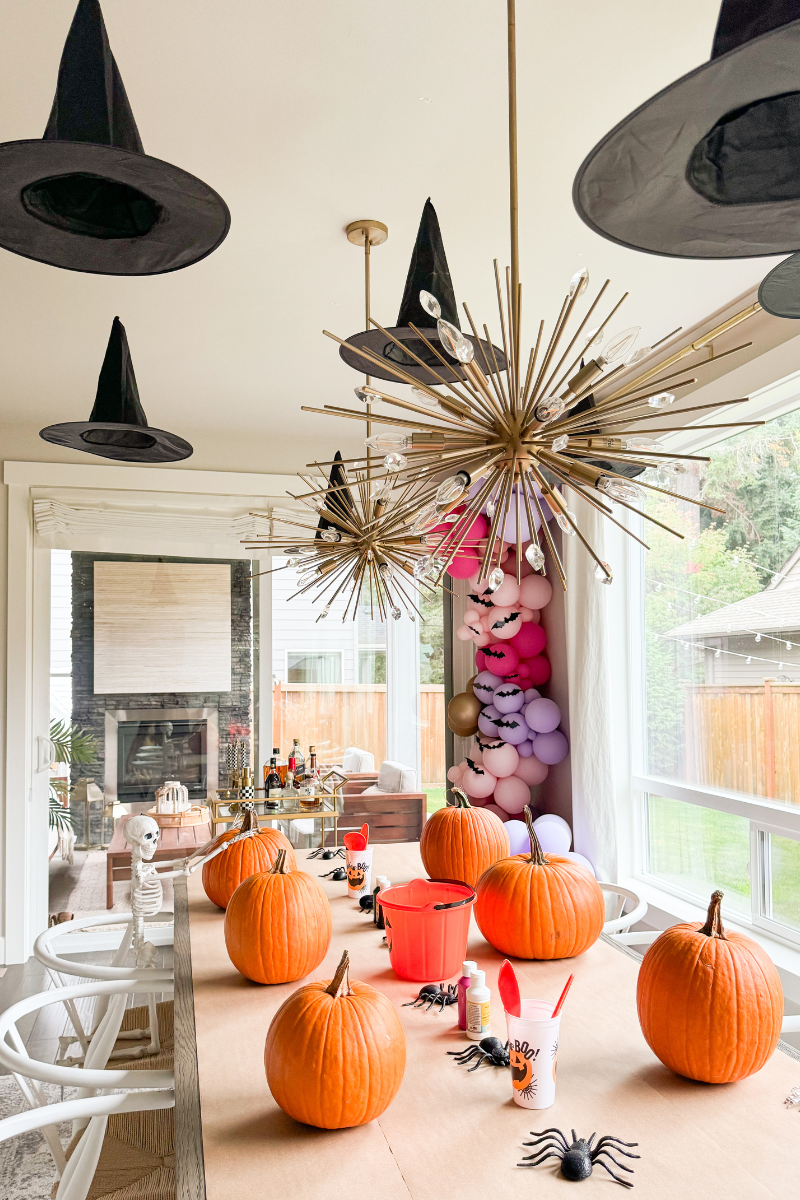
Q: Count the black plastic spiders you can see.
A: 6